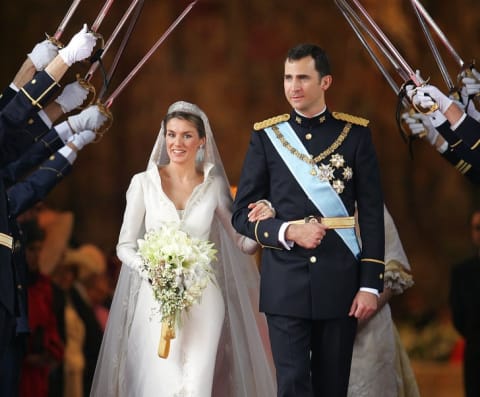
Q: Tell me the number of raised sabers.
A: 10